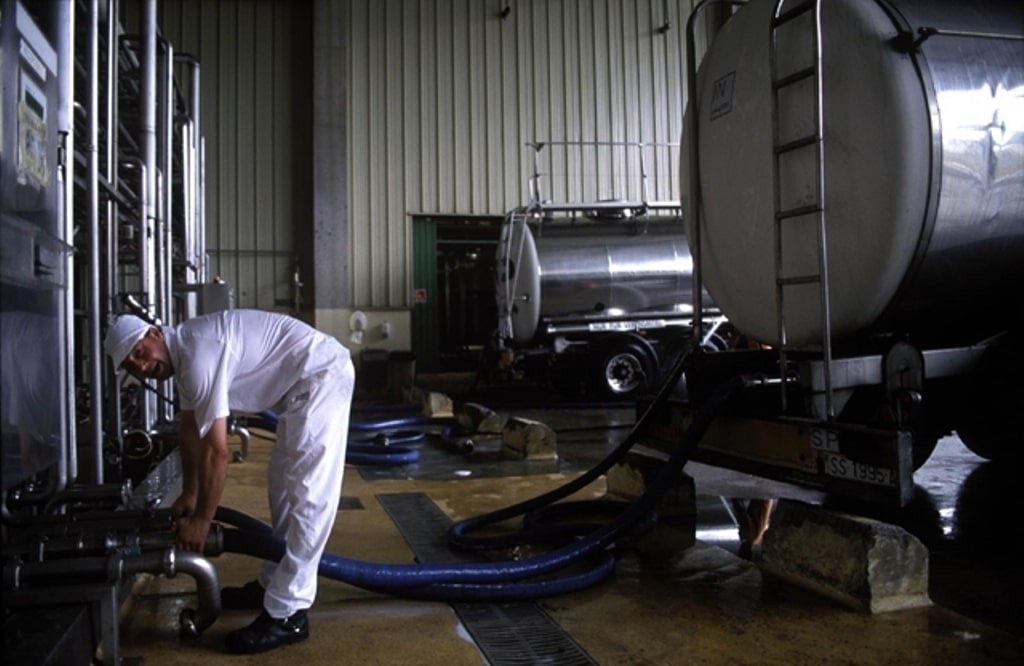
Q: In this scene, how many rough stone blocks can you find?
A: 5